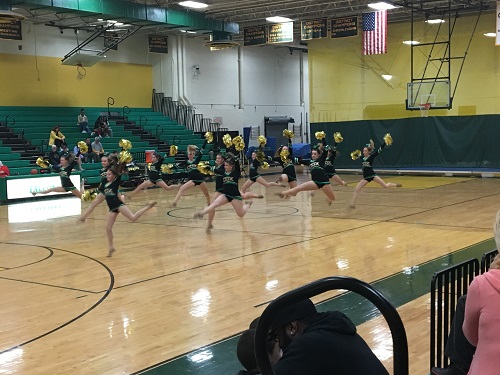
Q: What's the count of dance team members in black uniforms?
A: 12